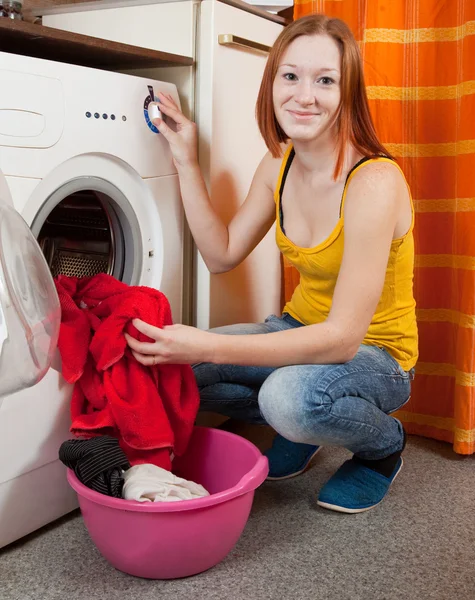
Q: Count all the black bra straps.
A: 2